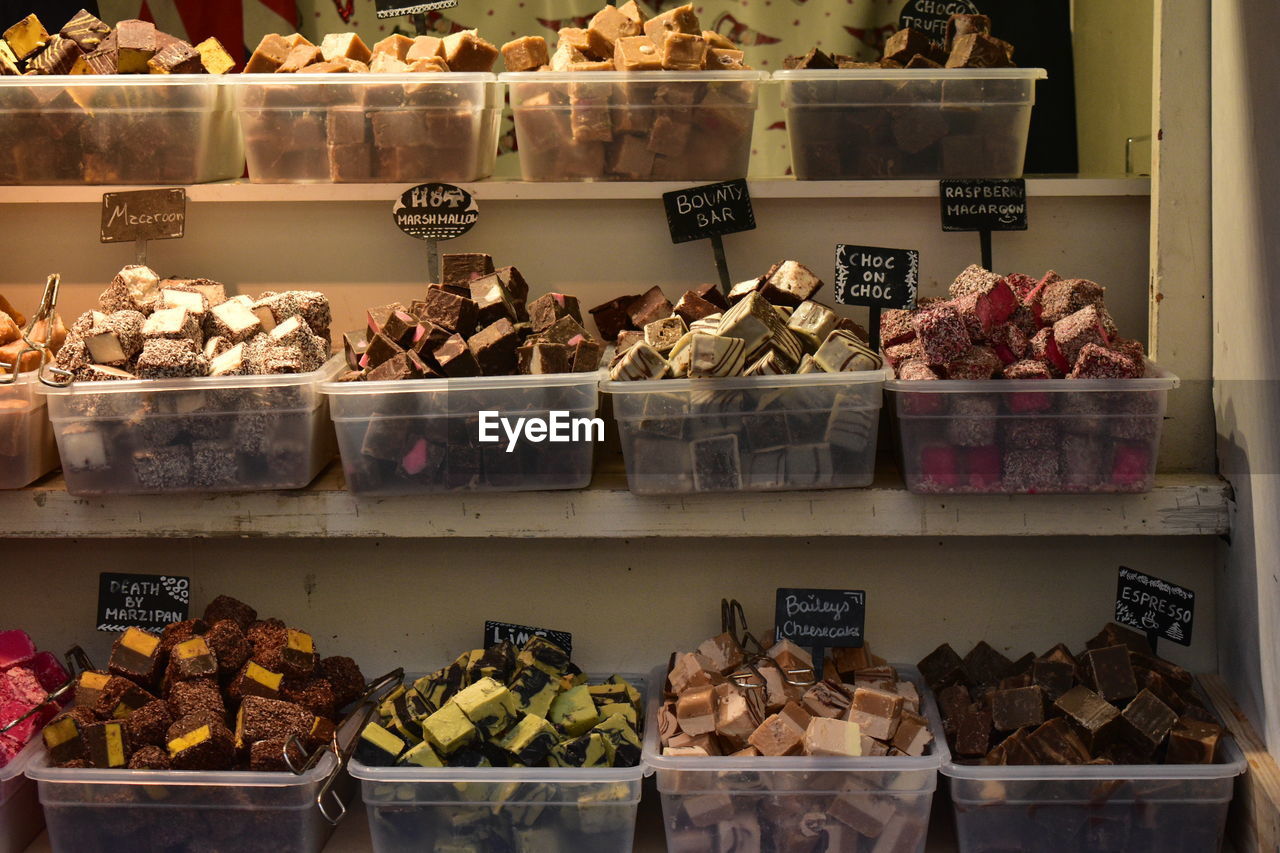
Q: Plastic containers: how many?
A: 14